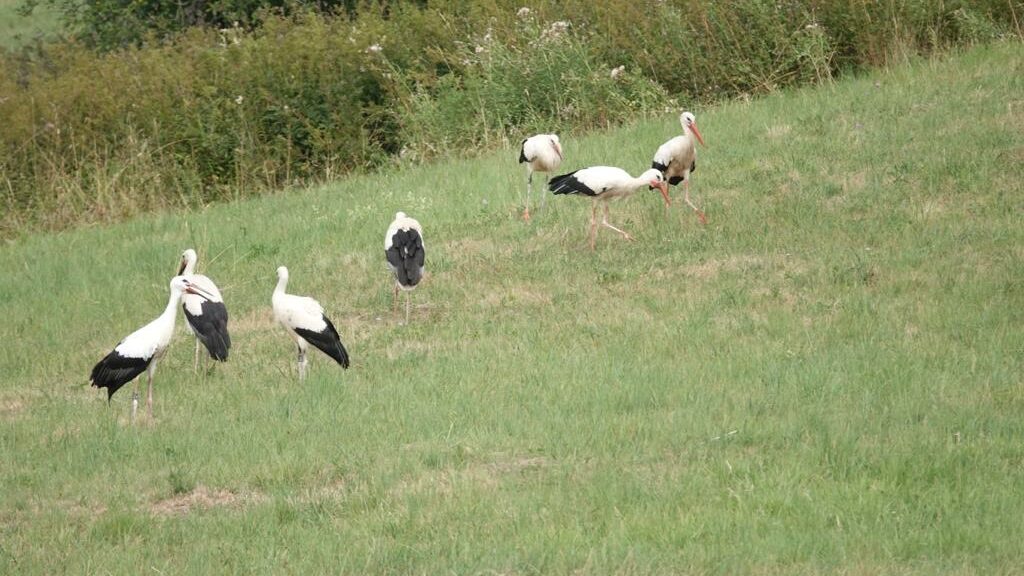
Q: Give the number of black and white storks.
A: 7